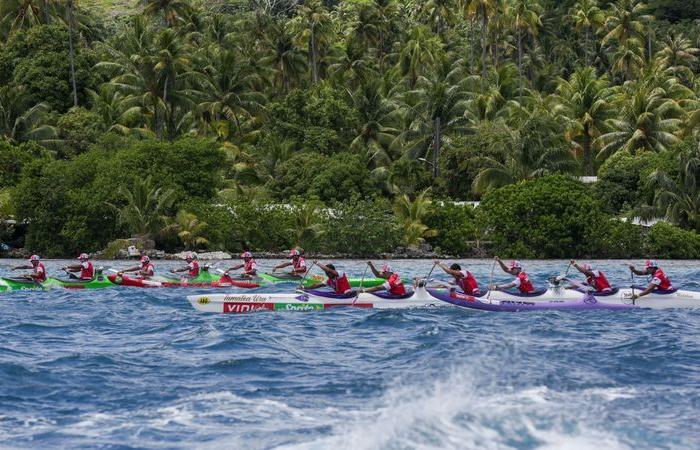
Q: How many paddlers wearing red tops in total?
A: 12